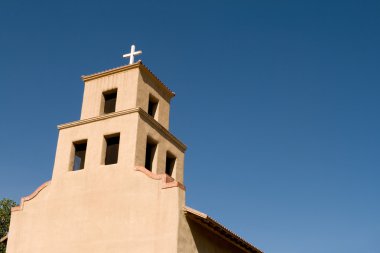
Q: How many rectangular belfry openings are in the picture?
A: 6